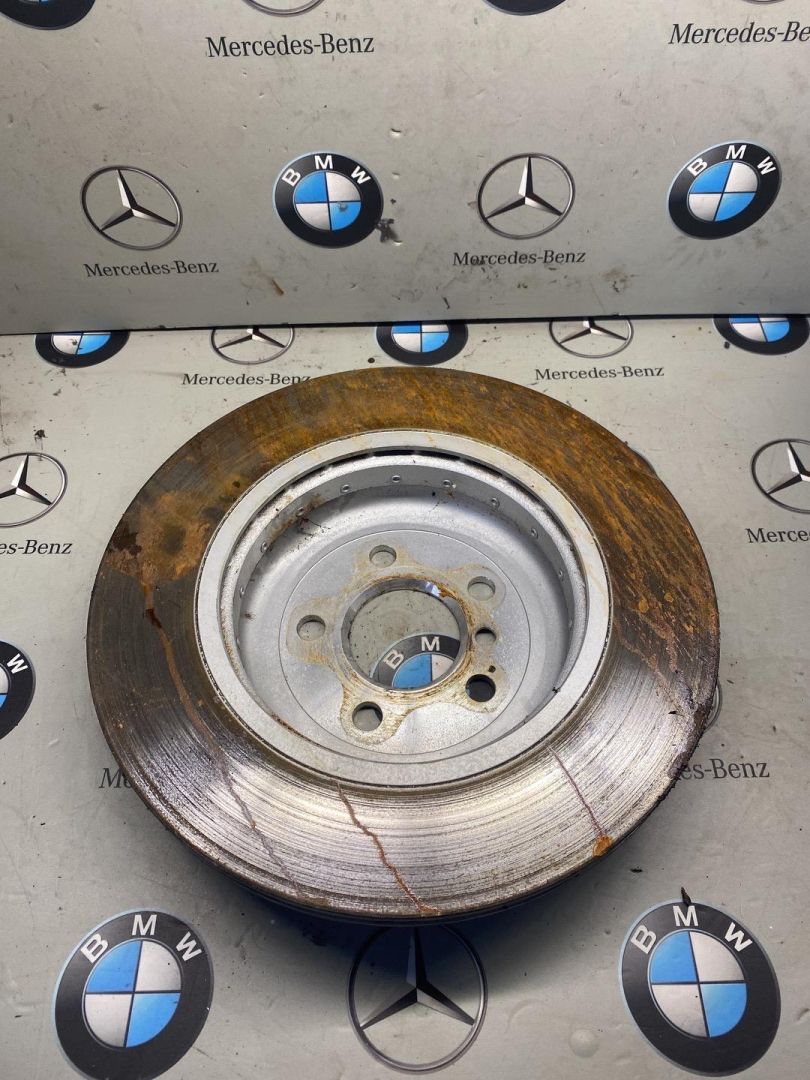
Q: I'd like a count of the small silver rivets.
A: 11